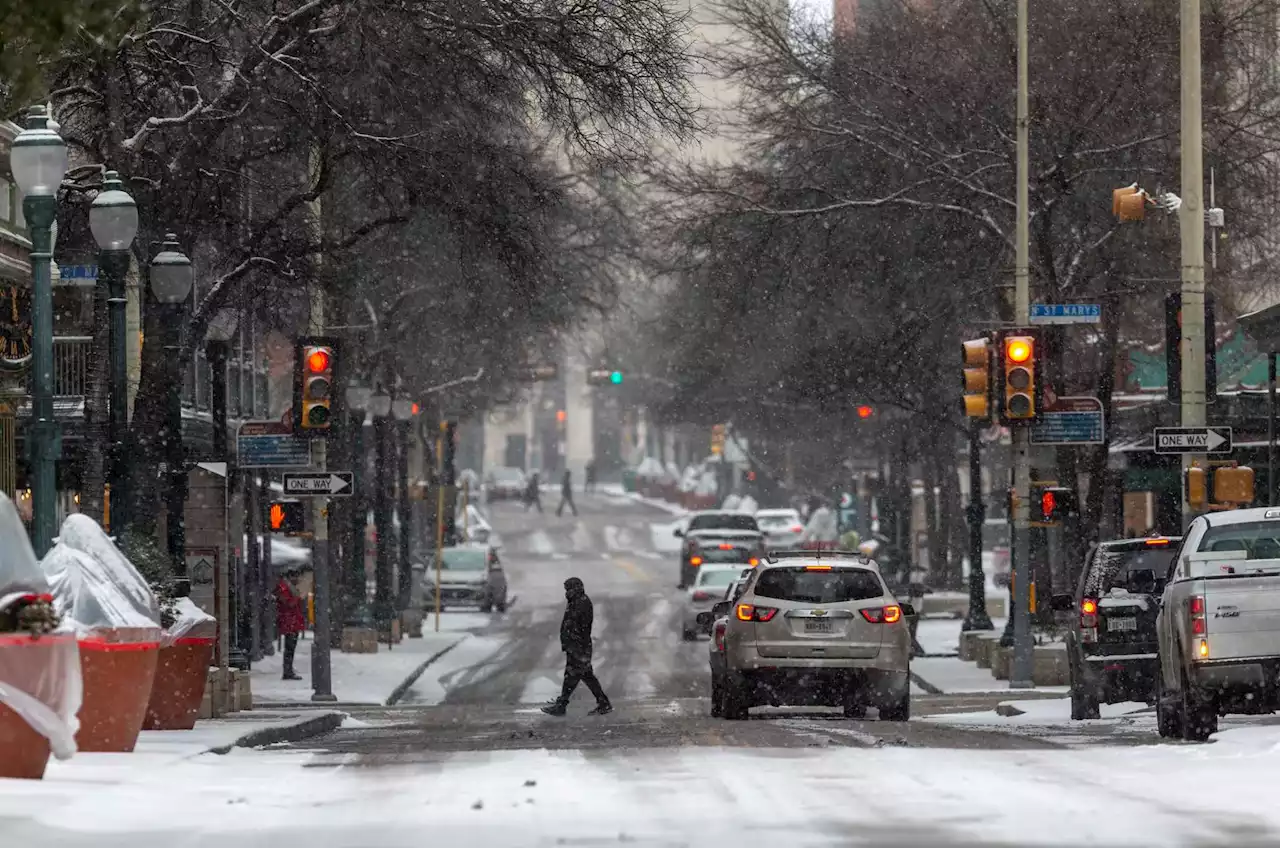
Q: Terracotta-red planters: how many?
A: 3